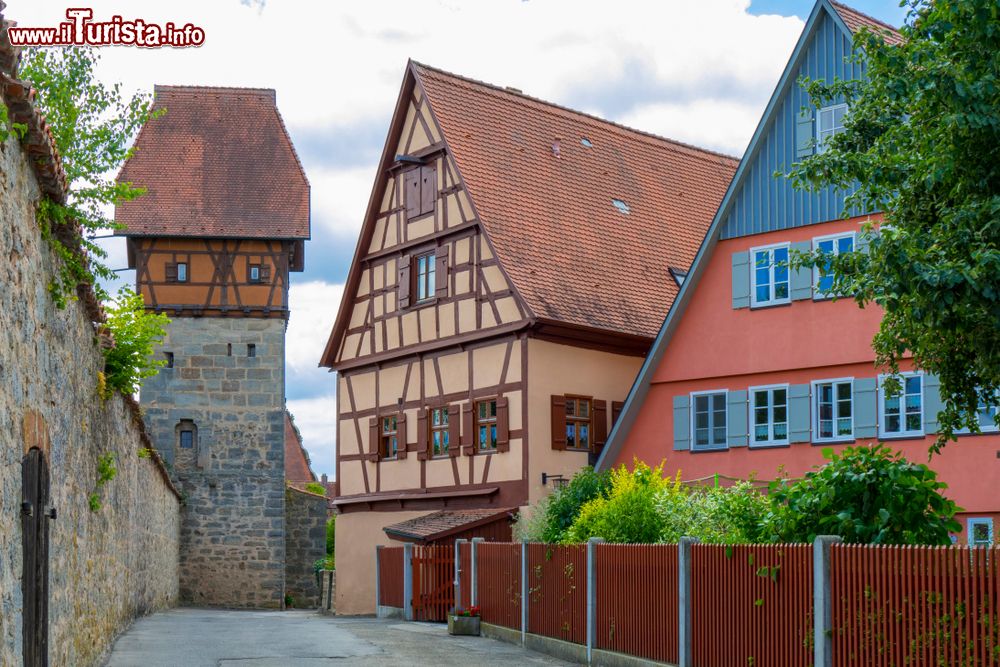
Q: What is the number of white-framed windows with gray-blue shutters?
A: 8